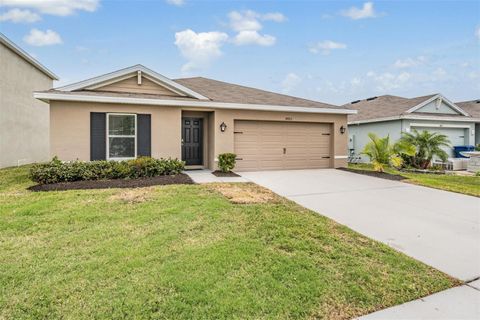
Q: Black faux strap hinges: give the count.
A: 4